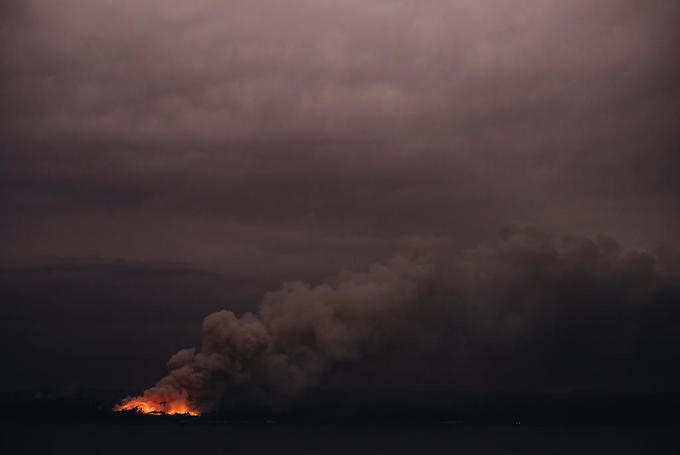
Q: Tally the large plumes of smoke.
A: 1